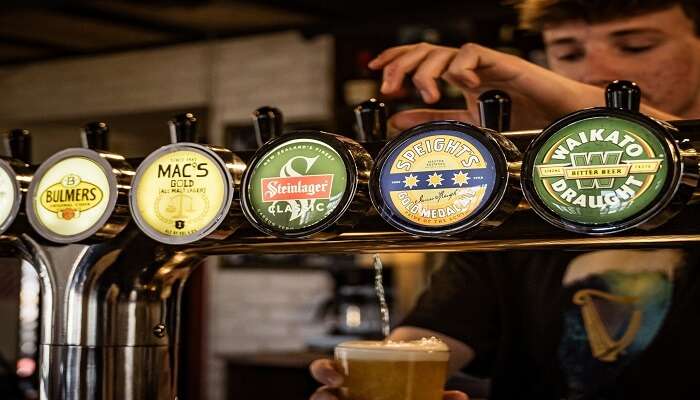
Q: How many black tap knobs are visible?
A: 7